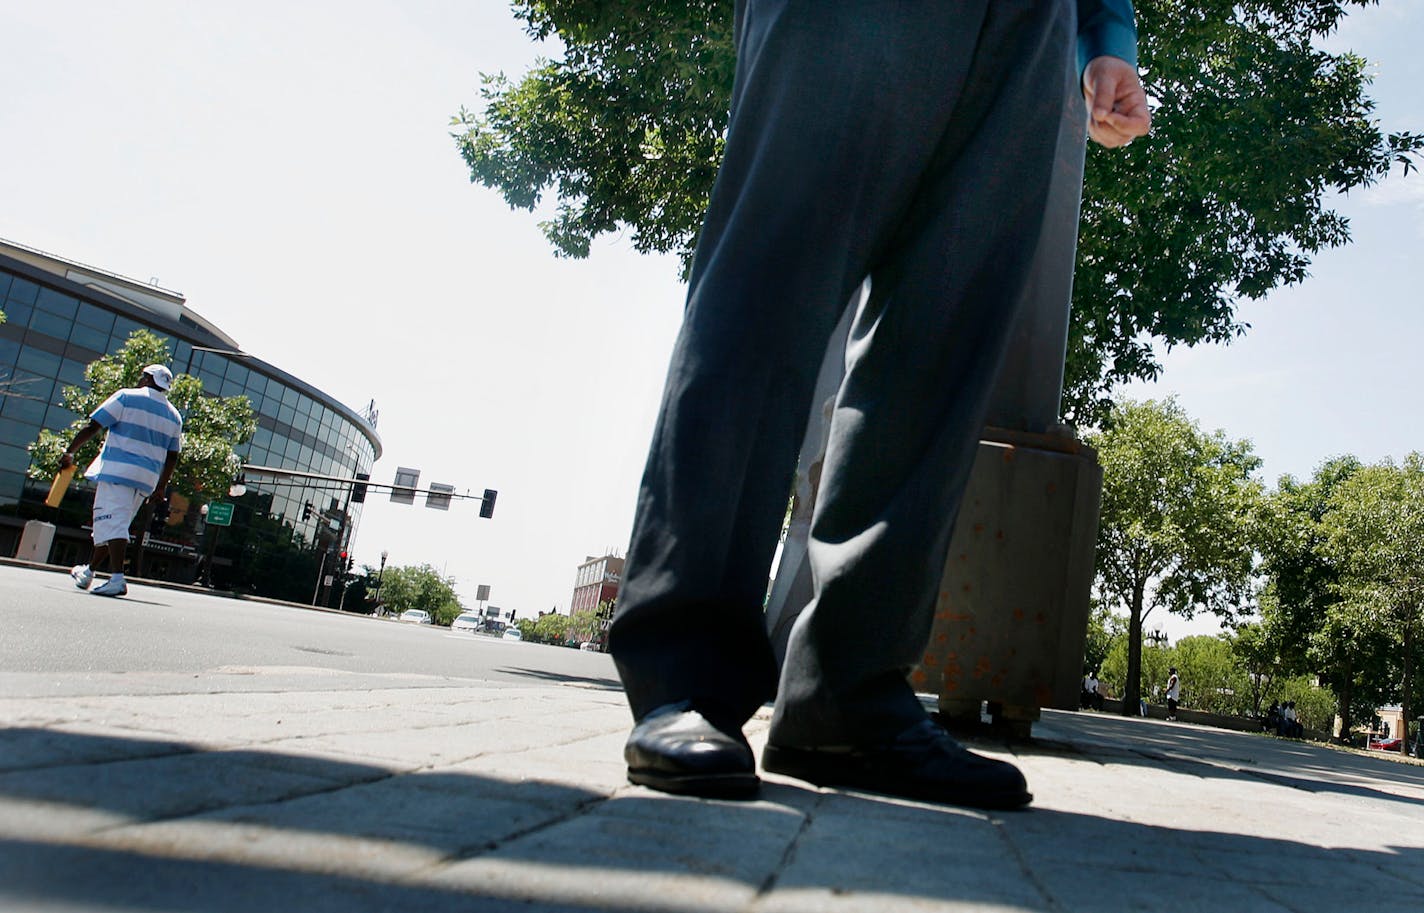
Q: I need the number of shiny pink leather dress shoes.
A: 0